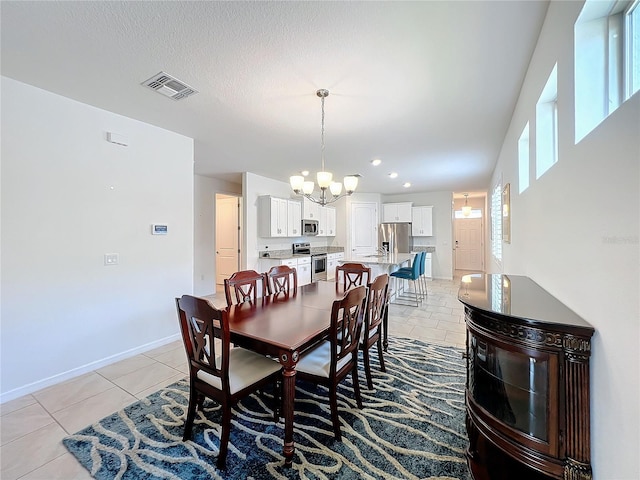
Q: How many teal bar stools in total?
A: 2